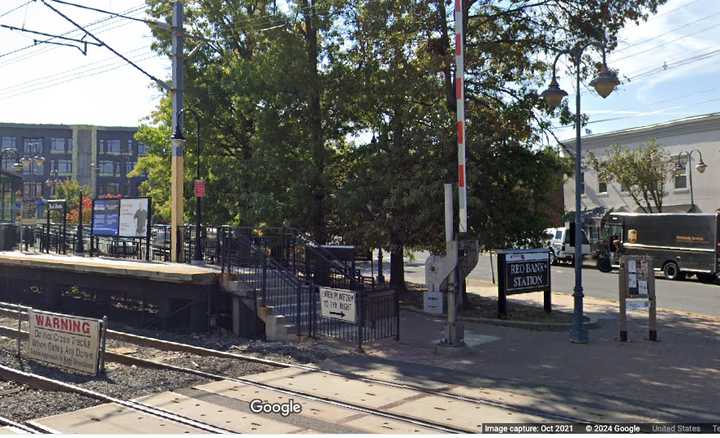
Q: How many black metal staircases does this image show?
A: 1